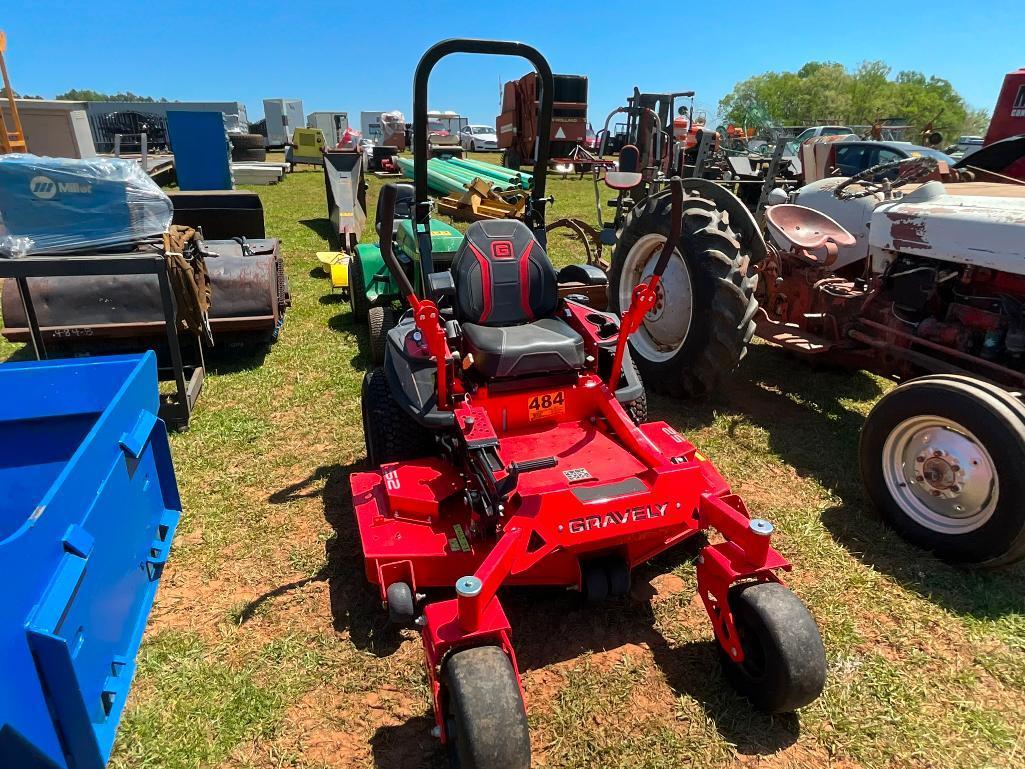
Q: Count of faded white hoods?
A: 1